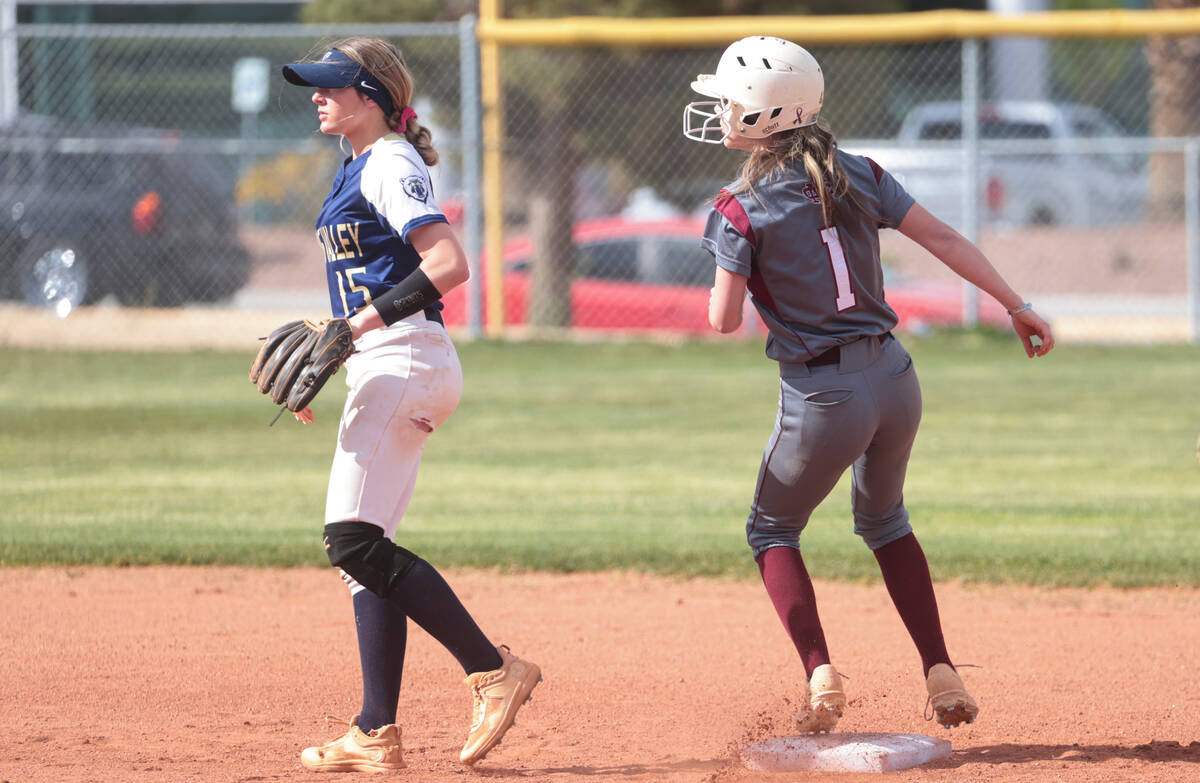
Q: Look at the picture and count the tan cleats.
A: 4